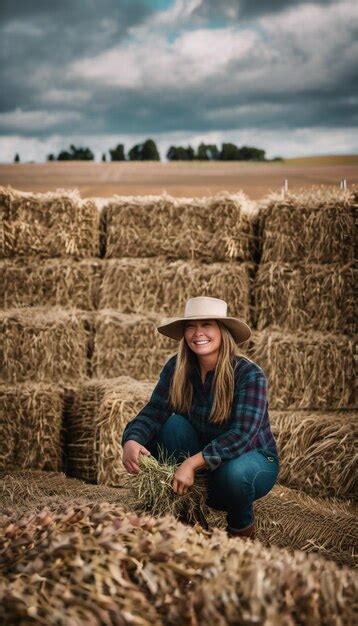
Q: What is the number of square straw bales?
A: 12